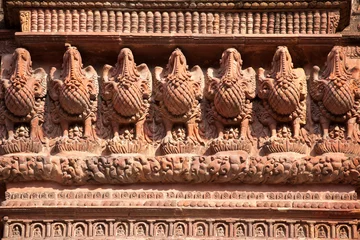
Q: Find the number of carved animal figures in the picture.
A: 7